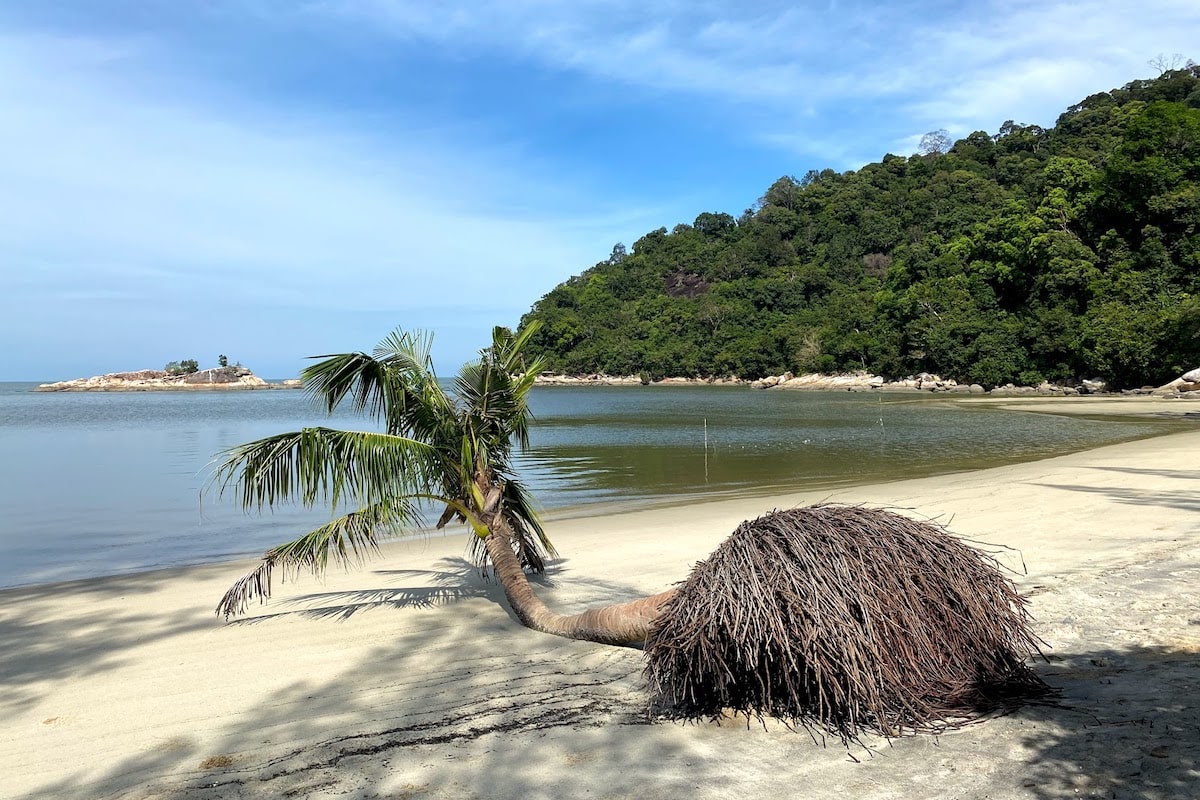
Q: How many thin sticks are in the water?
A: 2